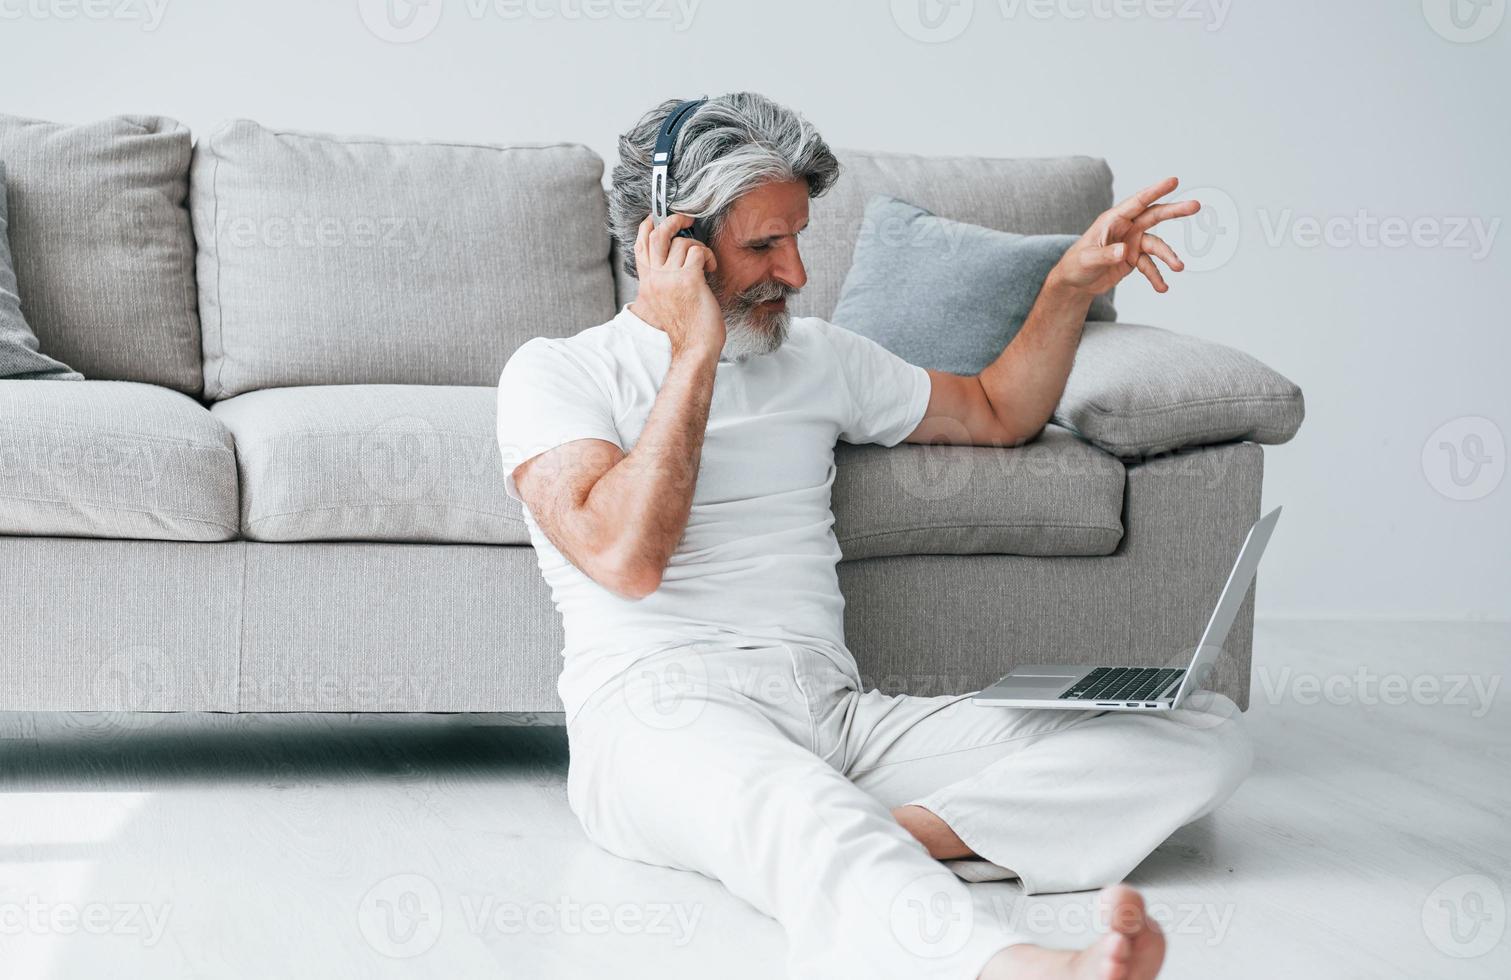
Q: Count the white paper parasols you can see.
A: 0